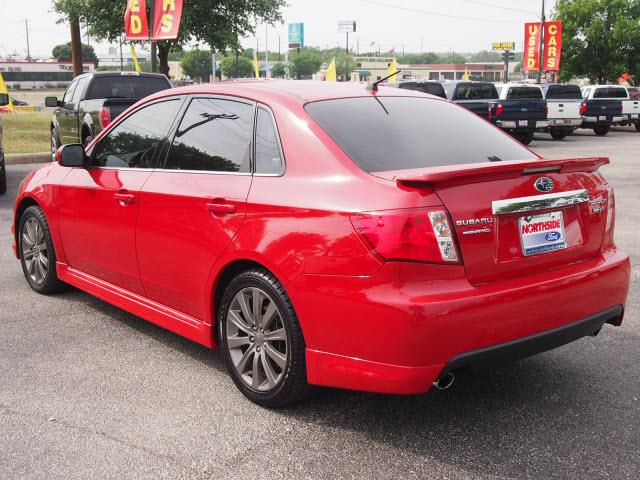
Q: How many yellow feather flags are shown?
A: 6